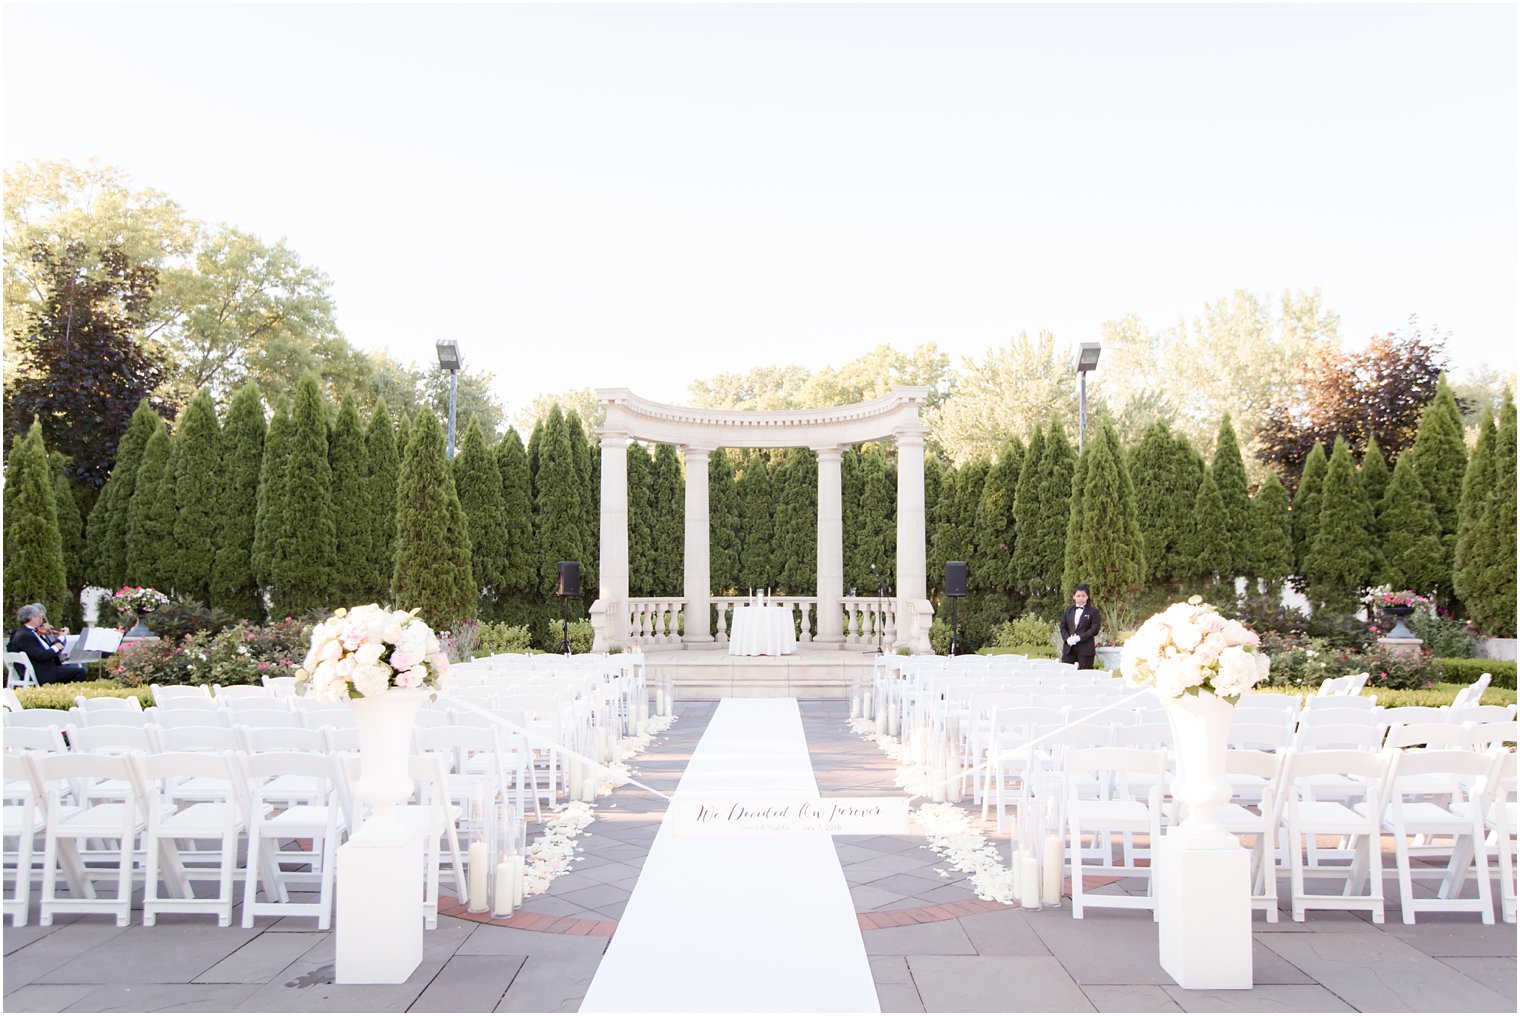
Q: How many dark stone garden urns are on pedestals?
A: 2